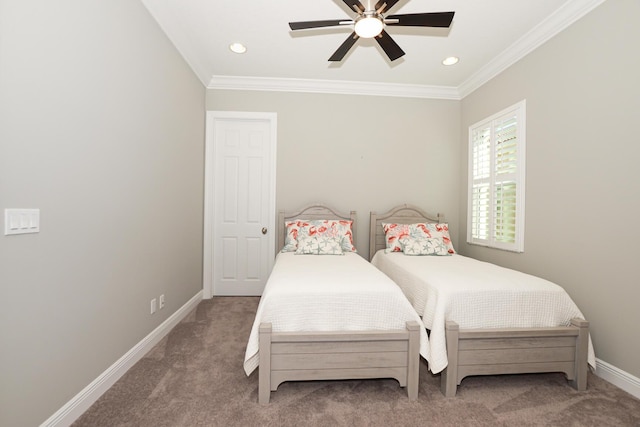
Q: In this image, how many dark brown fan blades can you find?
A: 6